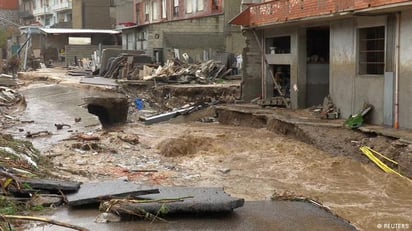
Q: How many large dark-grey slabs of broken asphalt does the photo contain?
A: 3